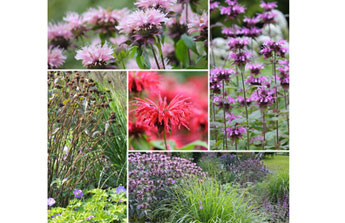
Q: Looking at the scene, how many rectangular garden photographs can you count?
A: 5